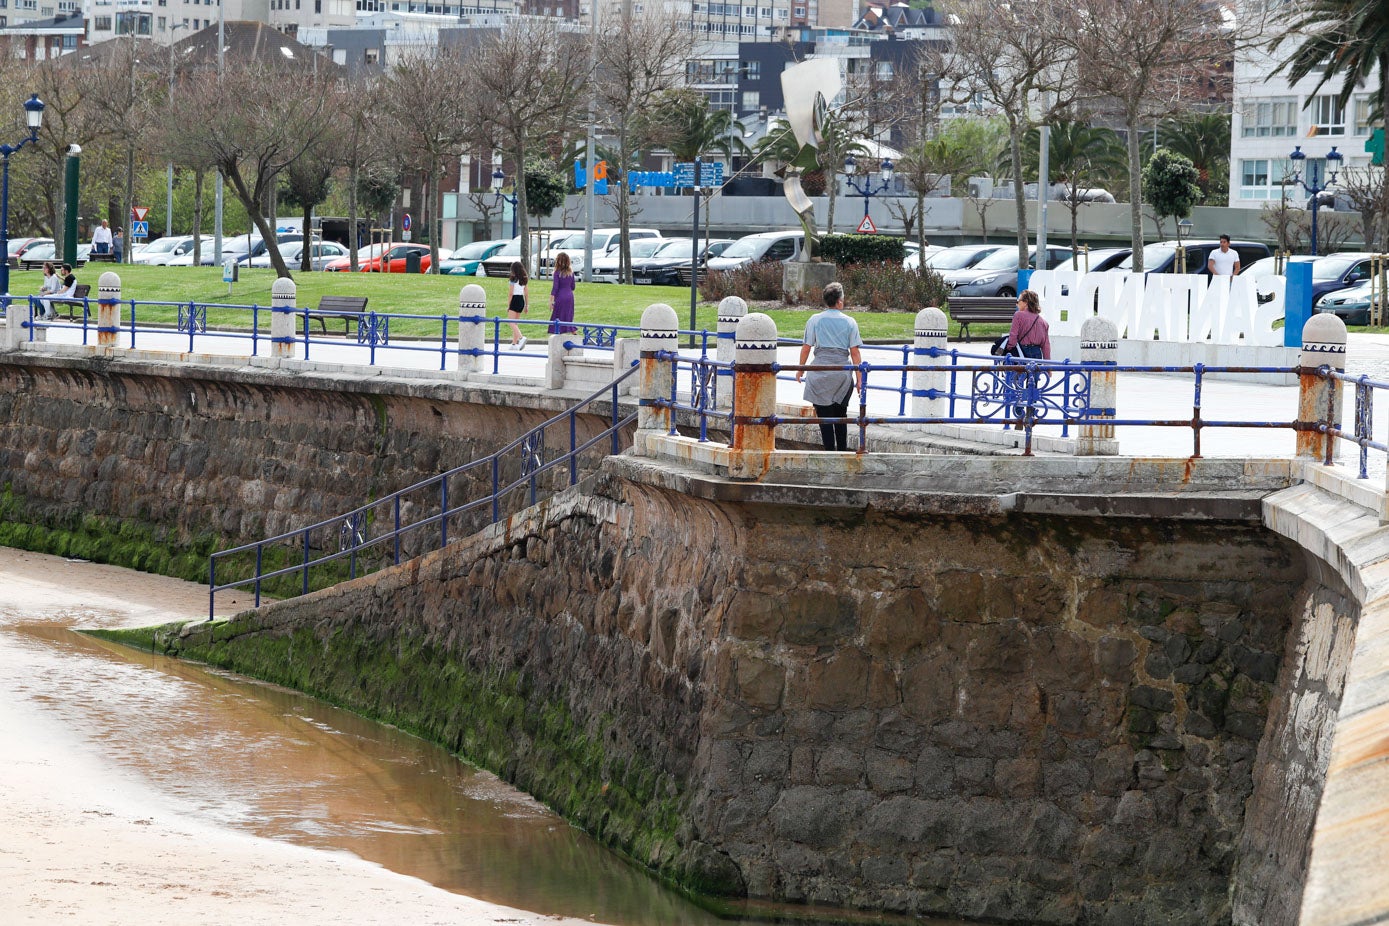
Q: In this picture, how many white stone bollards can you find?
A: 9